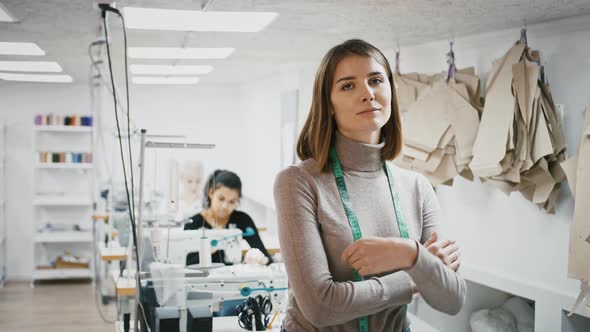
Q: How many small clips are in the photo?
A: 3